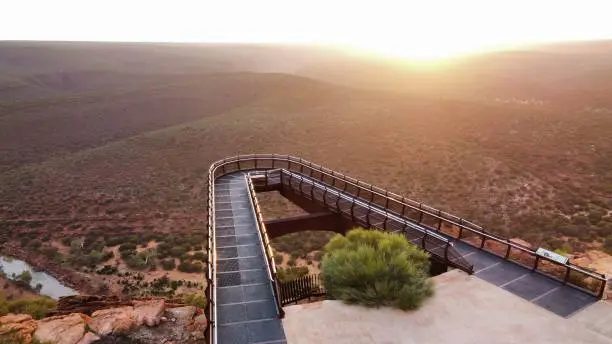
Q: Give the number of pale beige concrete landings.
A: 1